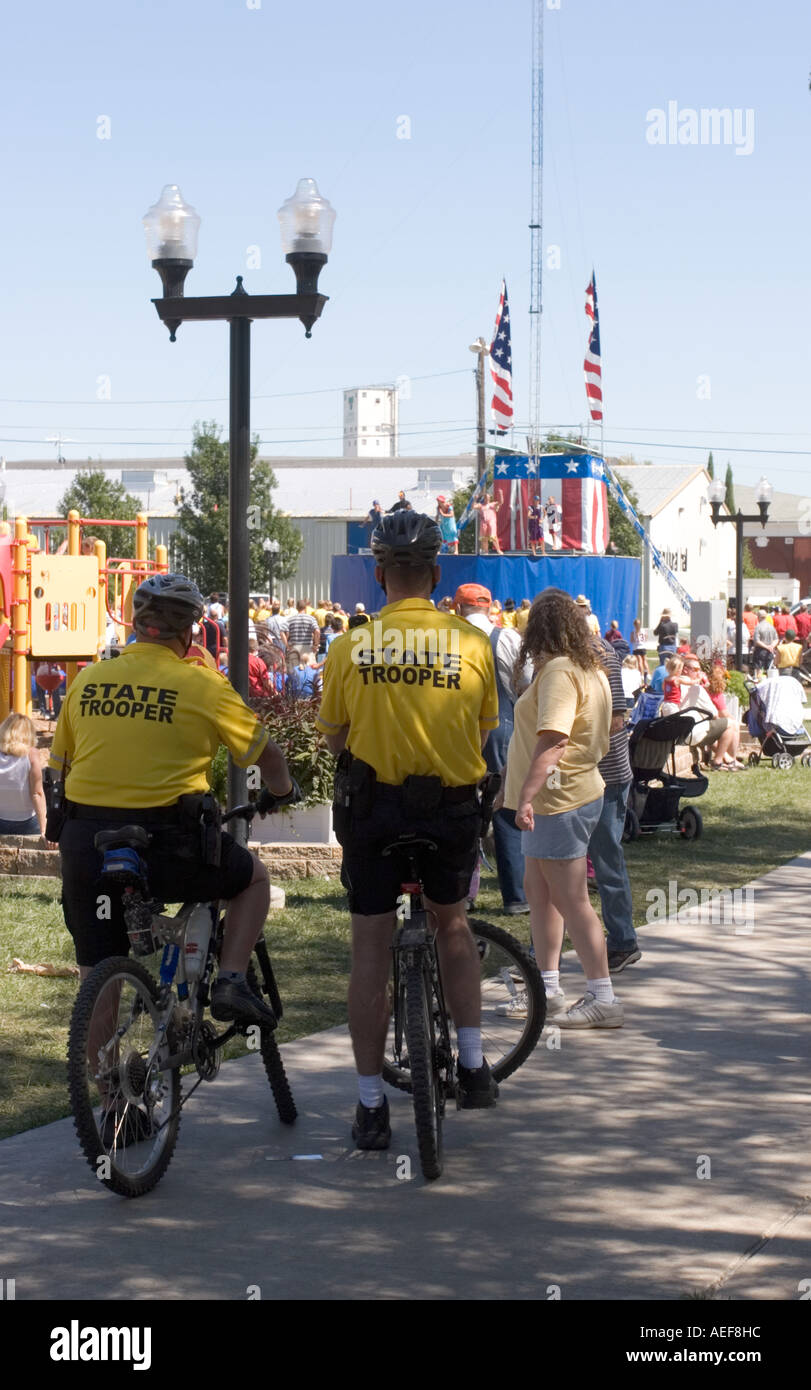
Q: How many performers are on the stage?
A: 6